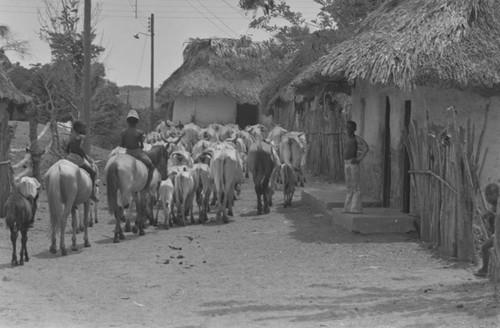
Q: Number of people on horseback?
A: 2